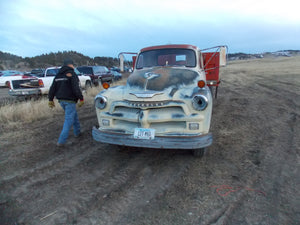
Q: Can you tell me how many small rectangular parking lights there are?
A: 2